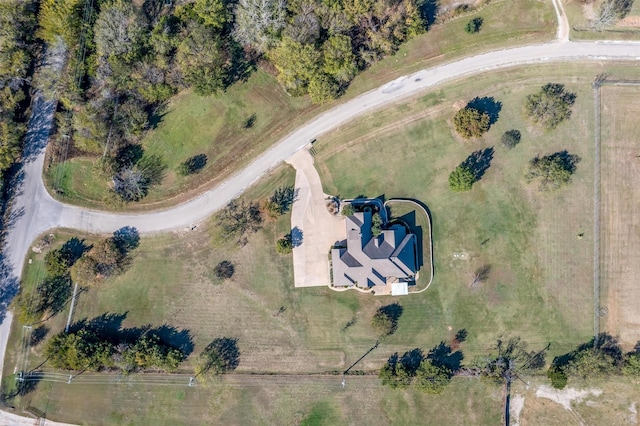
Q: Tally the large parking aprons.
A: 1